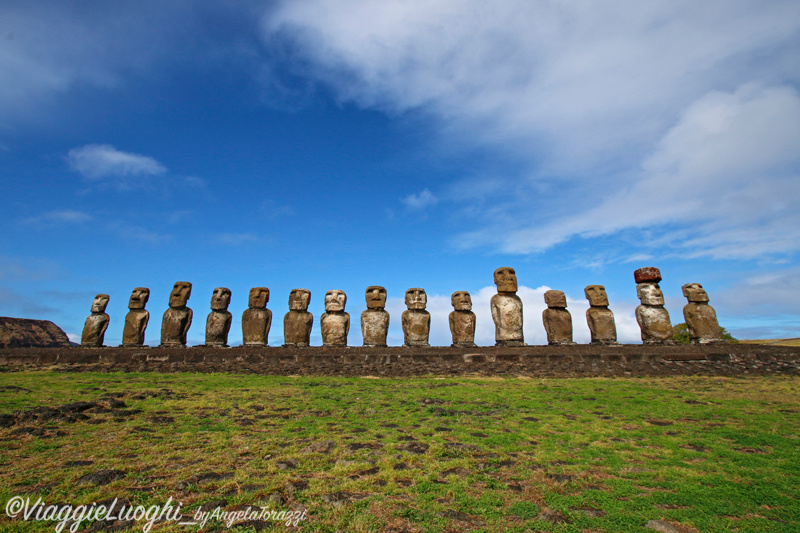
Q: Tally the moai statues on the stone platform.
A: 15